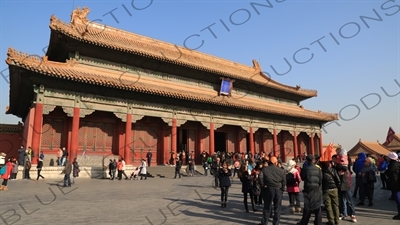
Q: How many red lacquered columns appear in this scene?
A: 10